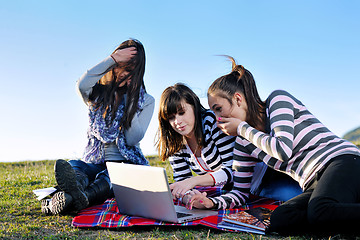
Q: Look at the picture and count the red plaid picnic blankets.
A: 1